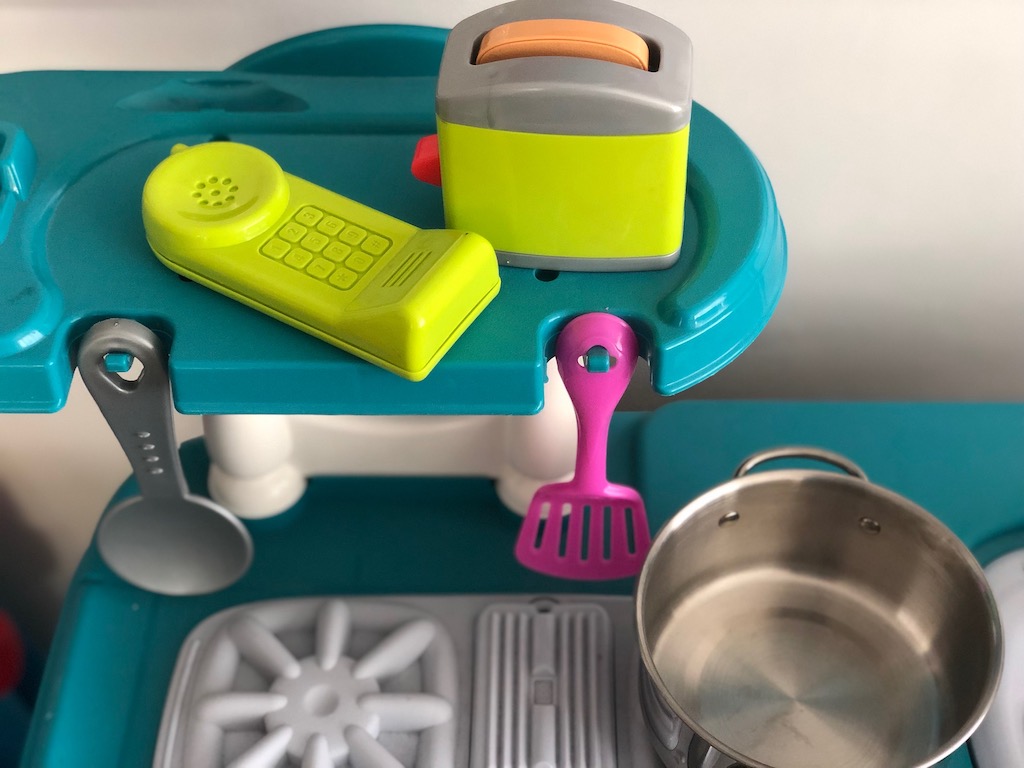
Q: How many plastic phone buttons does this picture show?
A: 12